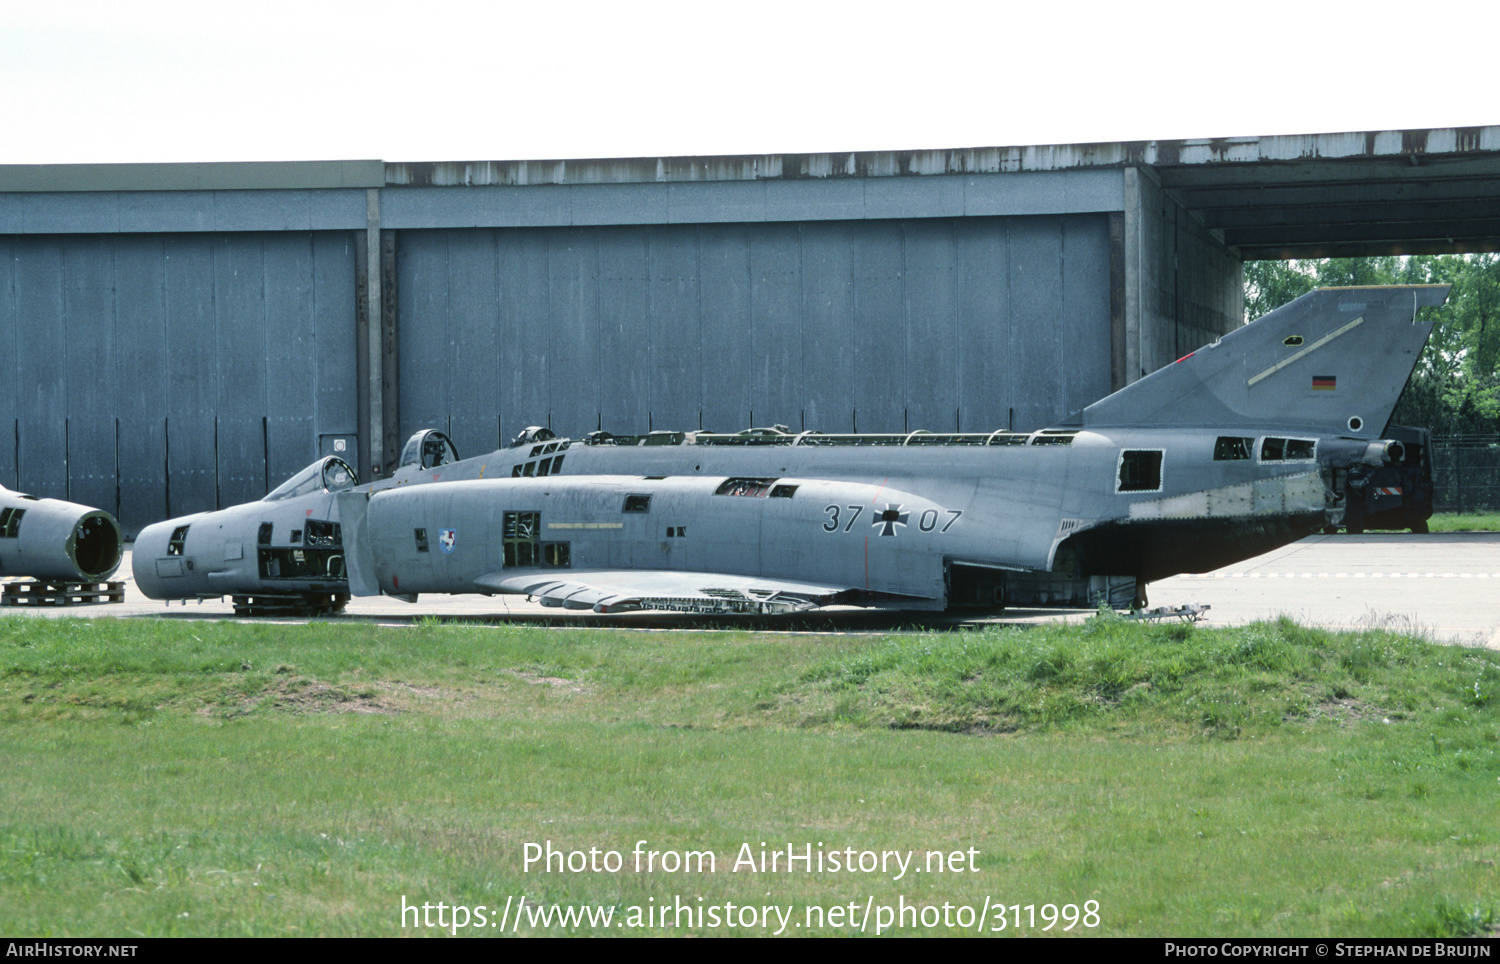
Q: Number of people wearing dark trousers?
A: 0